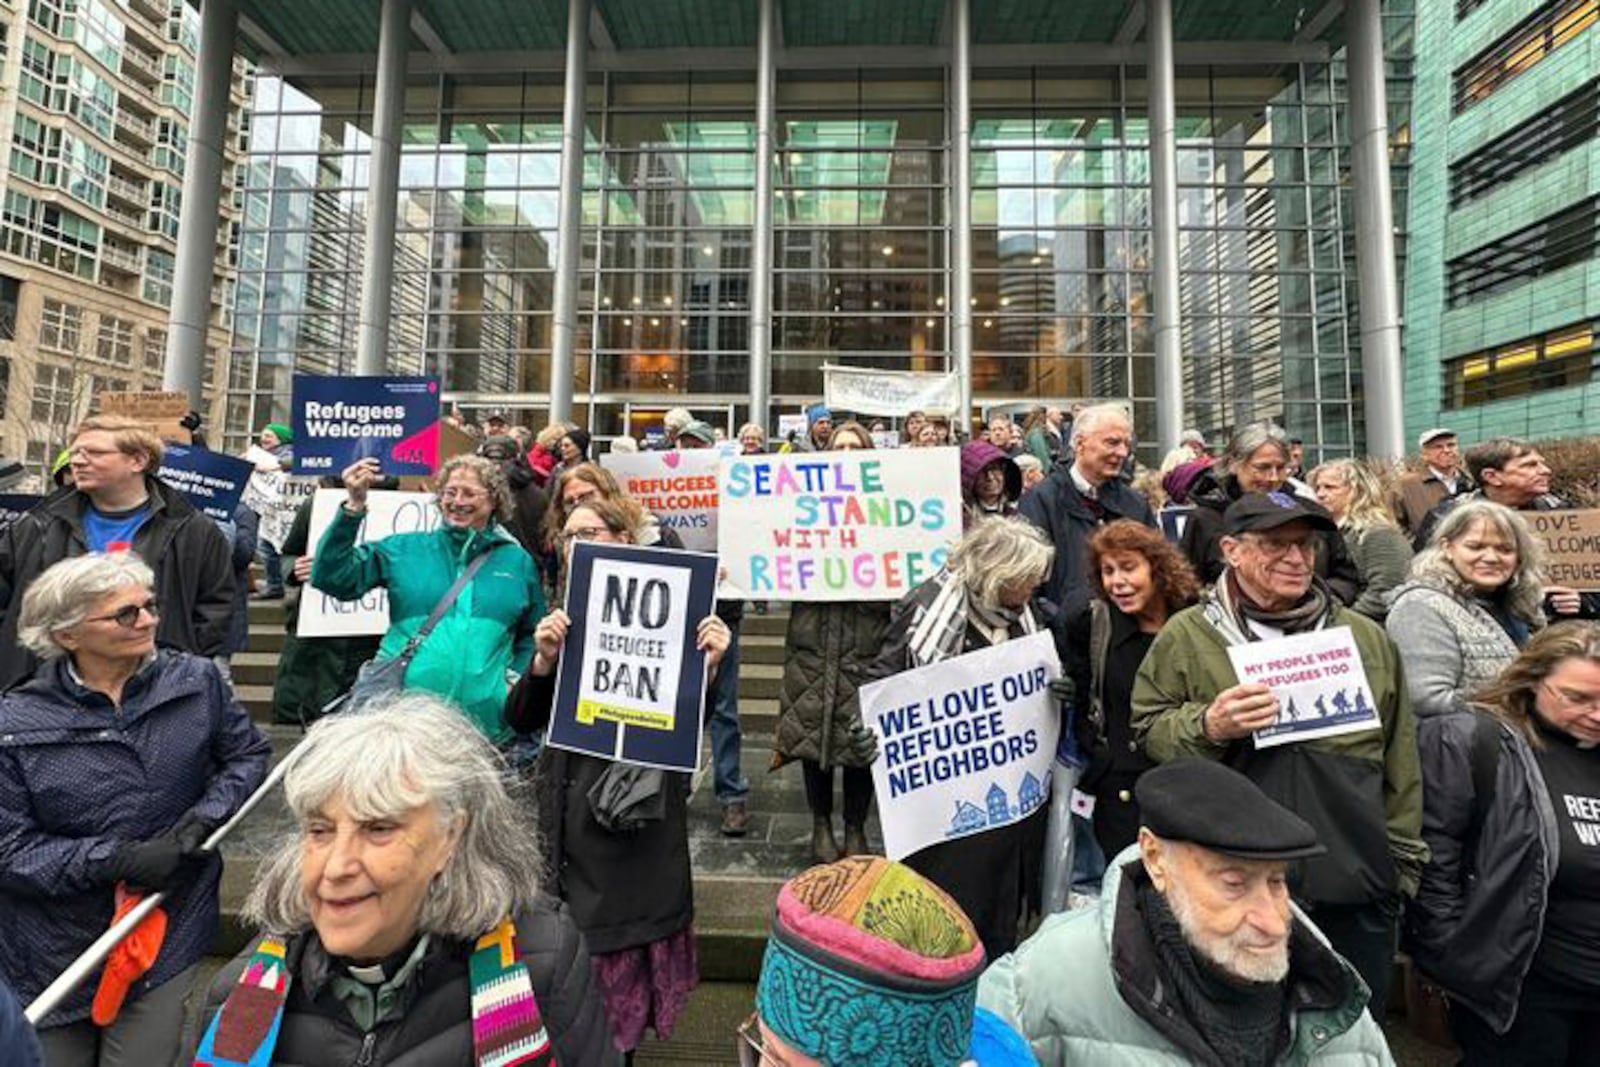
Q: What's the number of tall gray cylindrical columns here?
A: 7